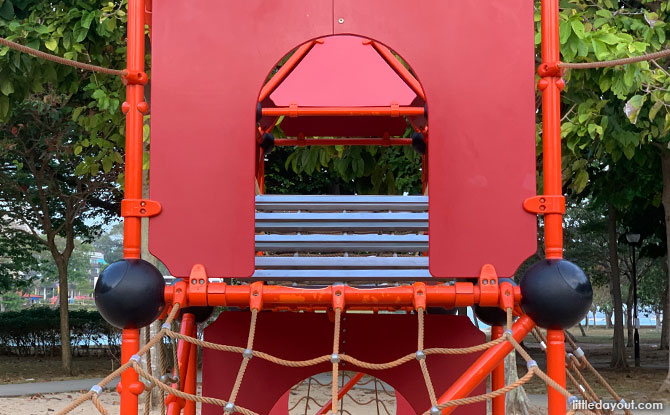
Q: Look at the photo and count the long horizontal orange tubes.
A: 3